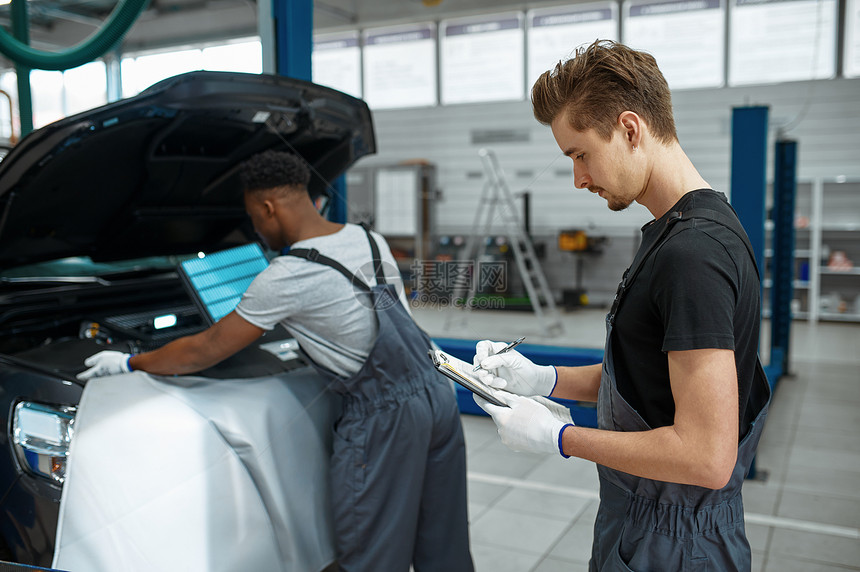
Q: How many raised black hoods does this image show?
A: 1